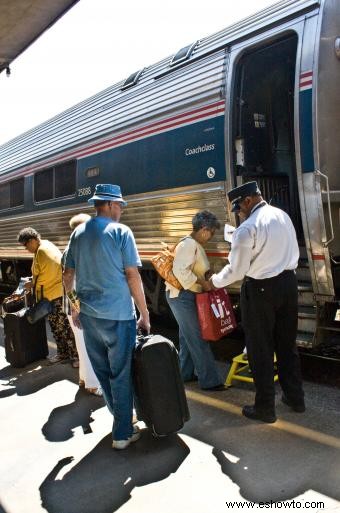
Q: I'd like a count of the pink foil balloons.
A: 0